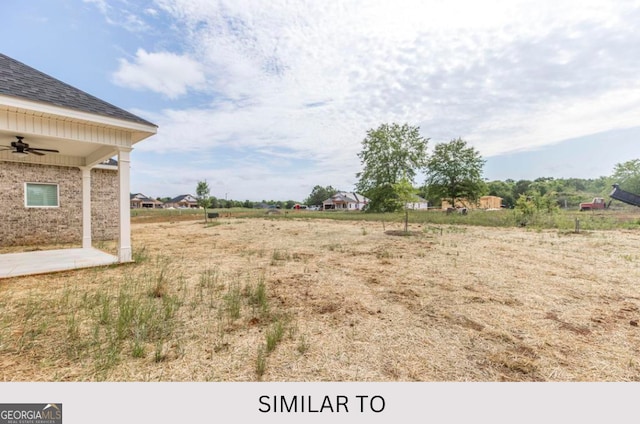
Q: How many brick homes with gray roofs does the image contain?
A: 1